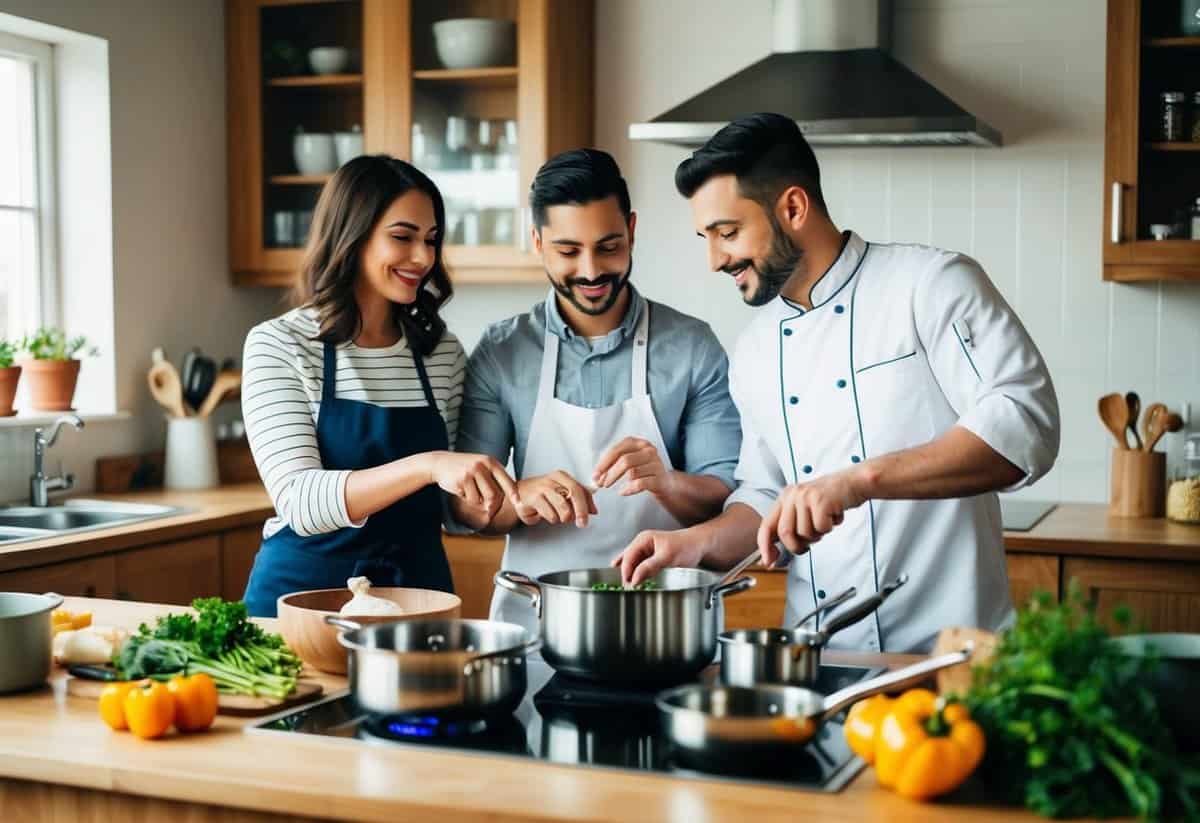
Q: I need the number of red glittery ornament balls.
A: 0